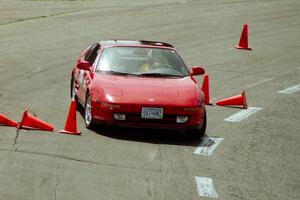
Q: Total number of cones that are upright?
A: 3